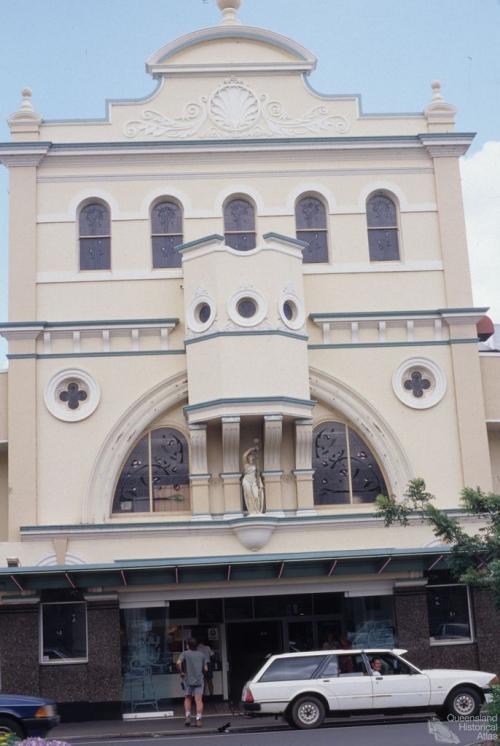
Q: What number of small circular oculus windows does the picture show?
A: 3